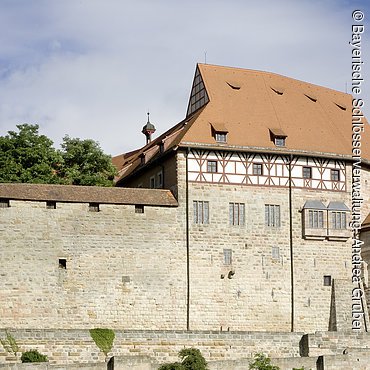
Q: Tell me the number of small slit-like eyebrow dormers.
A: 4